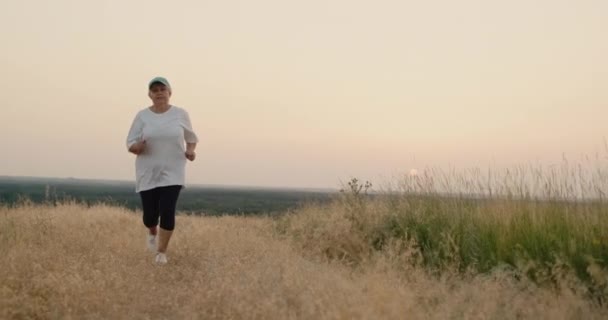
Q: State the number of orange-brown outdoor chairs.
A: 0